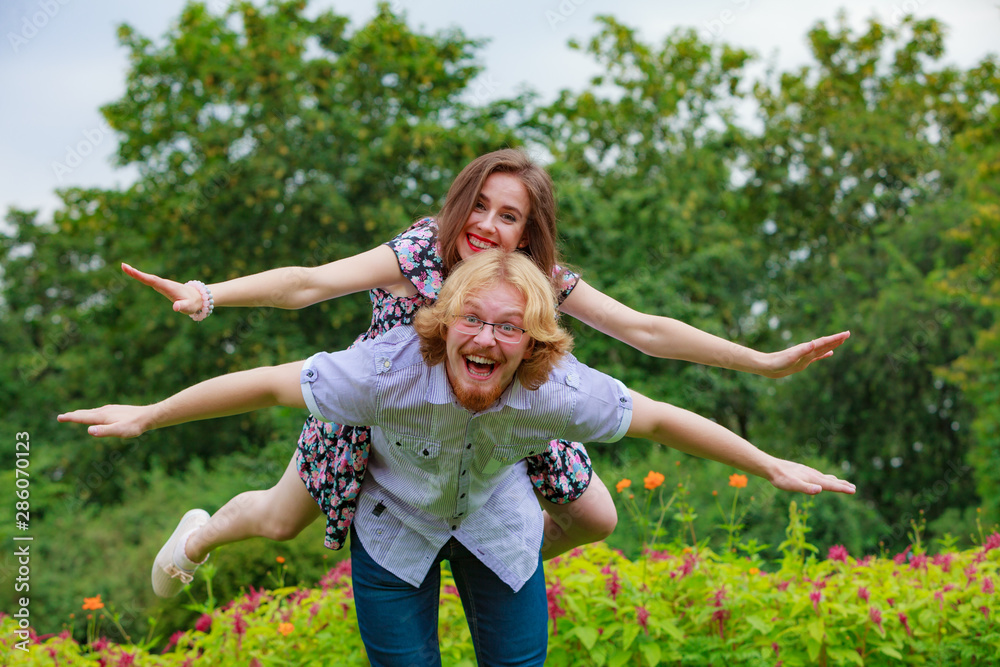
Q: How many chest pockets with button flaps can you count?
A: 2